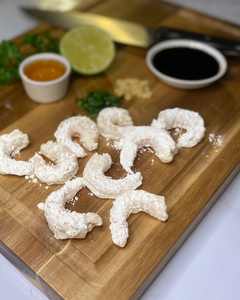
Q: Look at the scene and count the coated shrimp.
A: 9